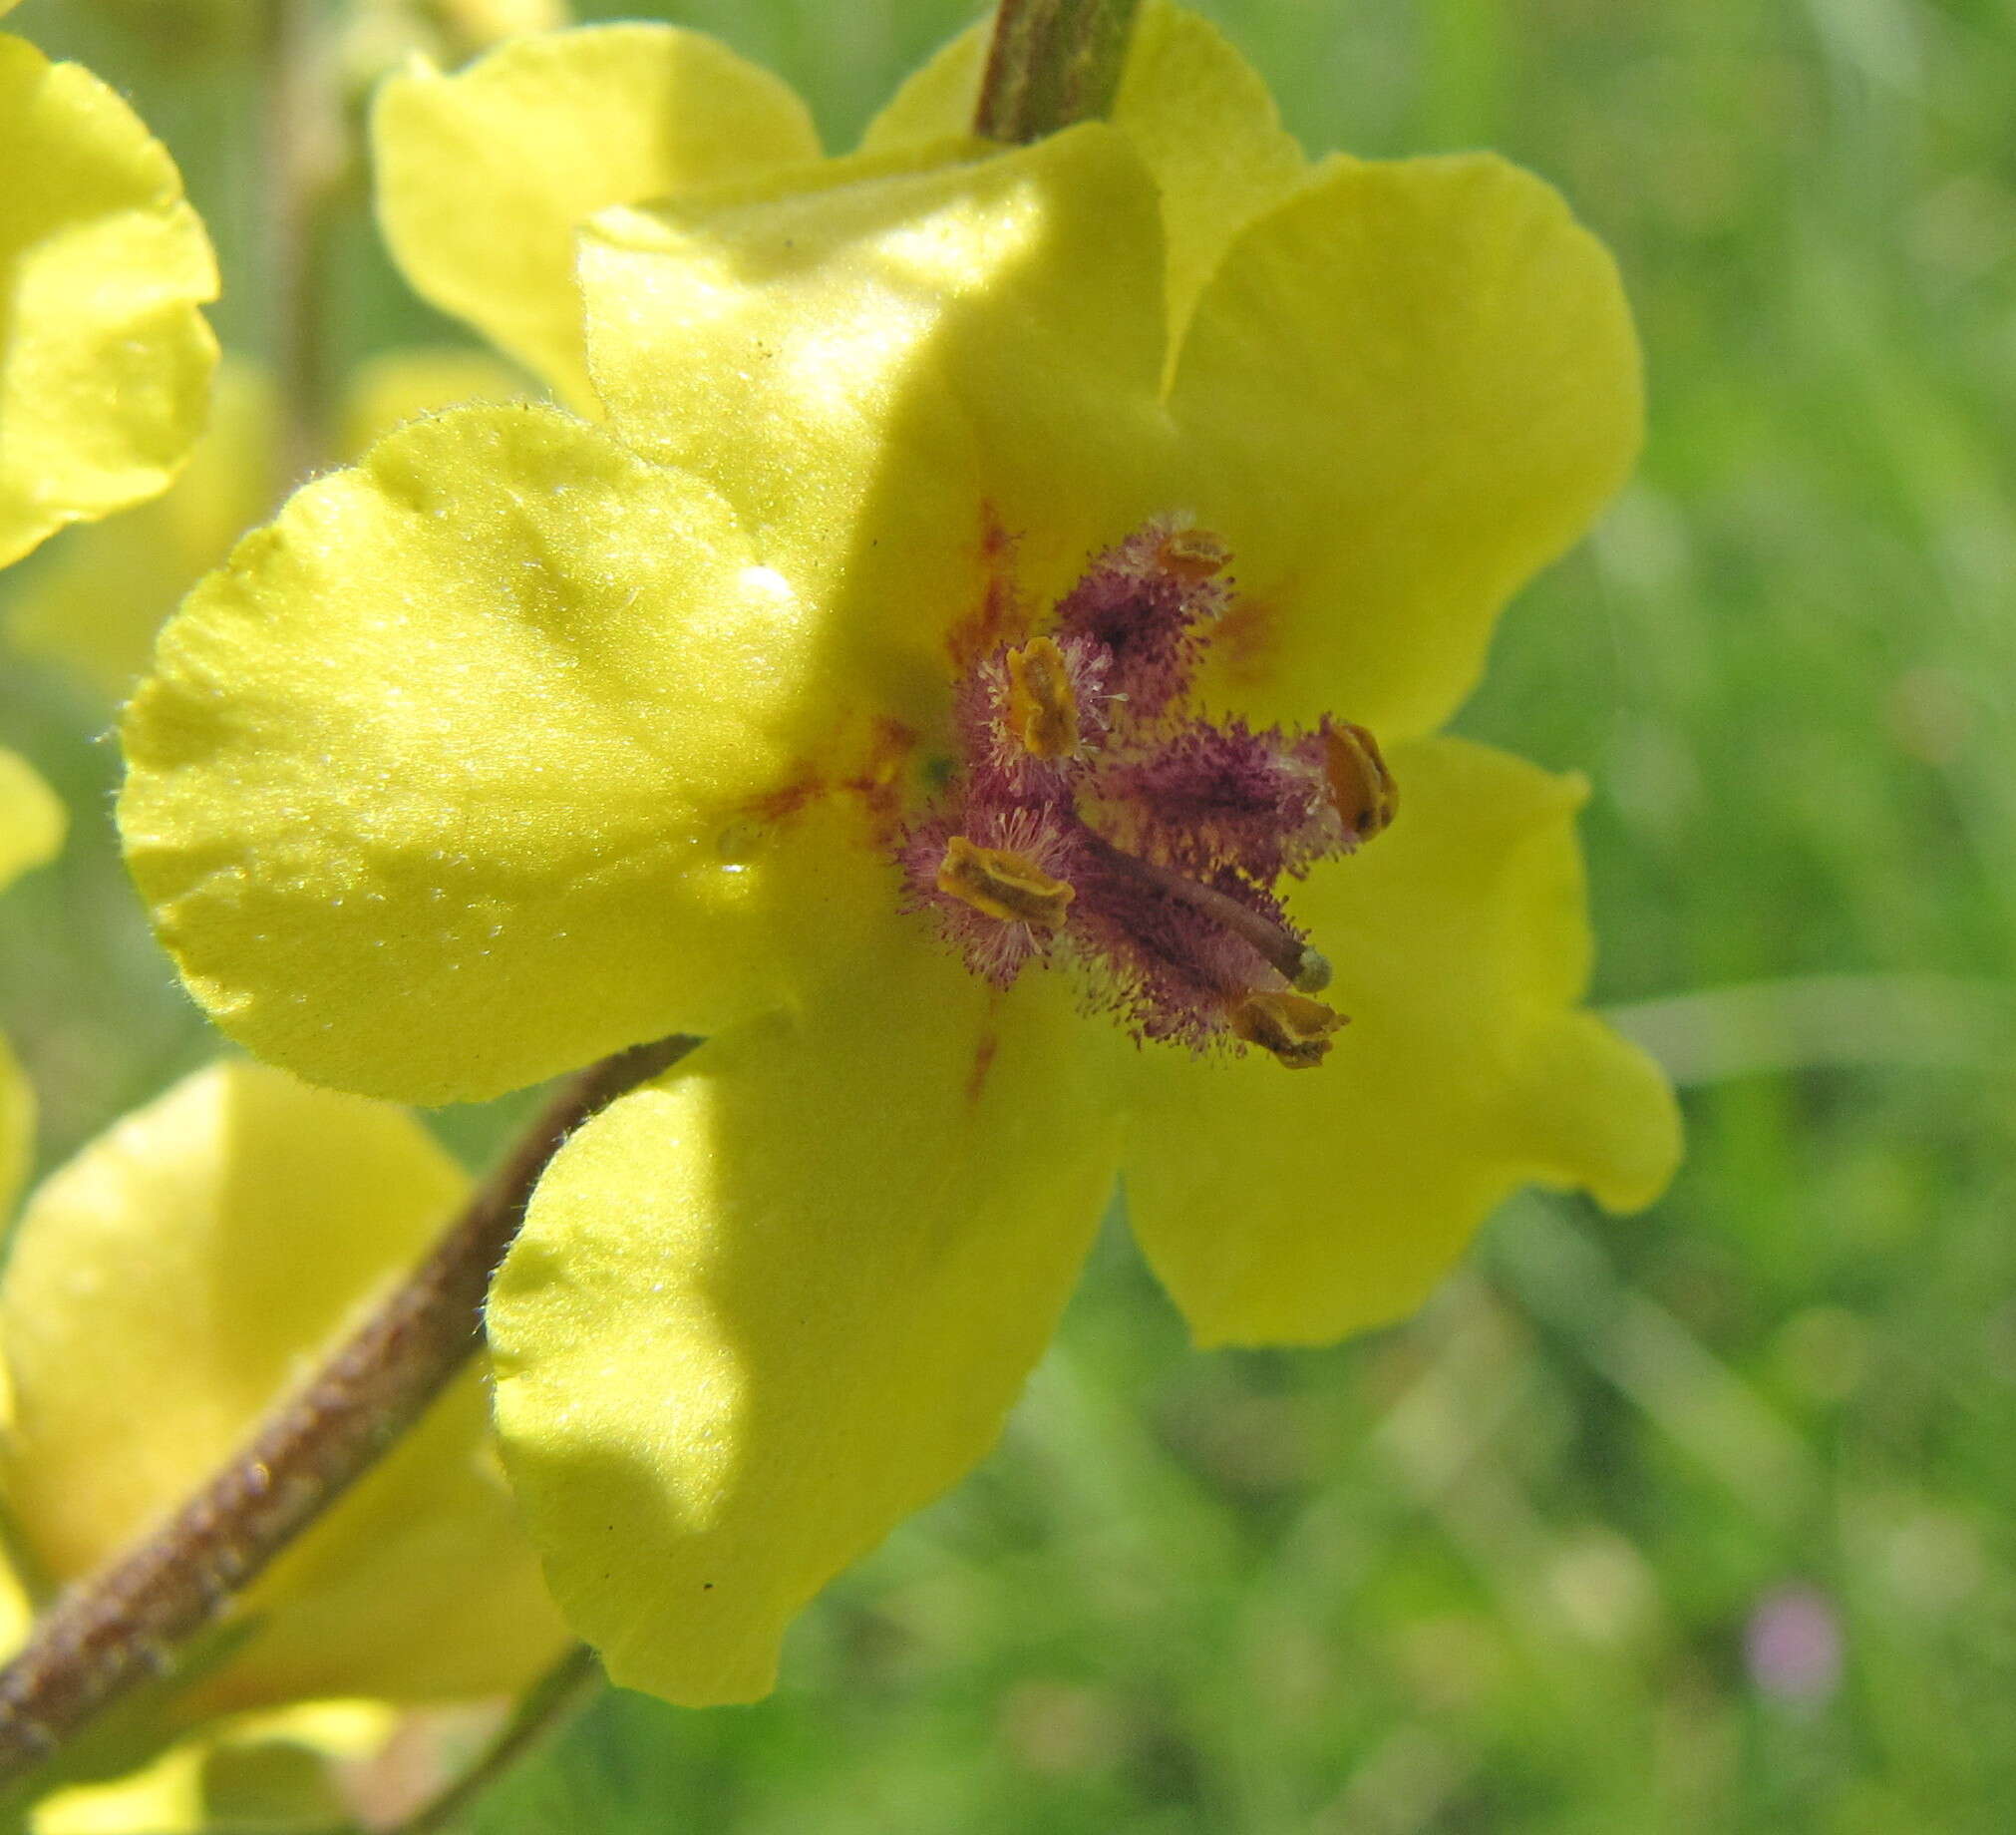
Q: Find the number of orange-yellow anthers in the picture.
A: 5